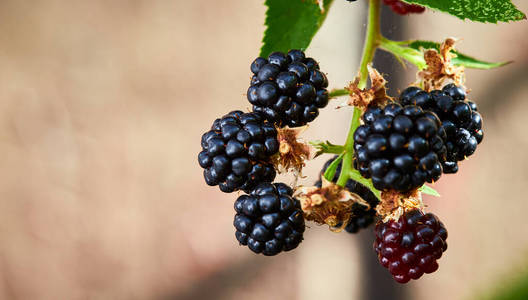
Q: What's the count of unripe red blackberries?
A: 2